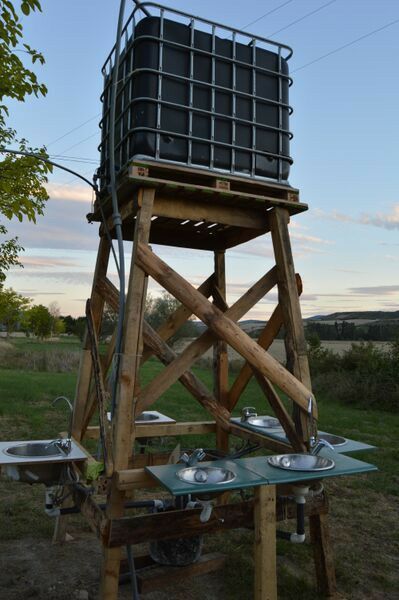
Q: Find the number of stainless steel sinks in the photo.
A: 6